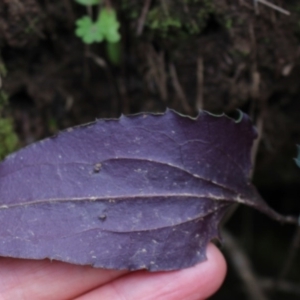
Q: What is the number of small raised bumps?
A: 2